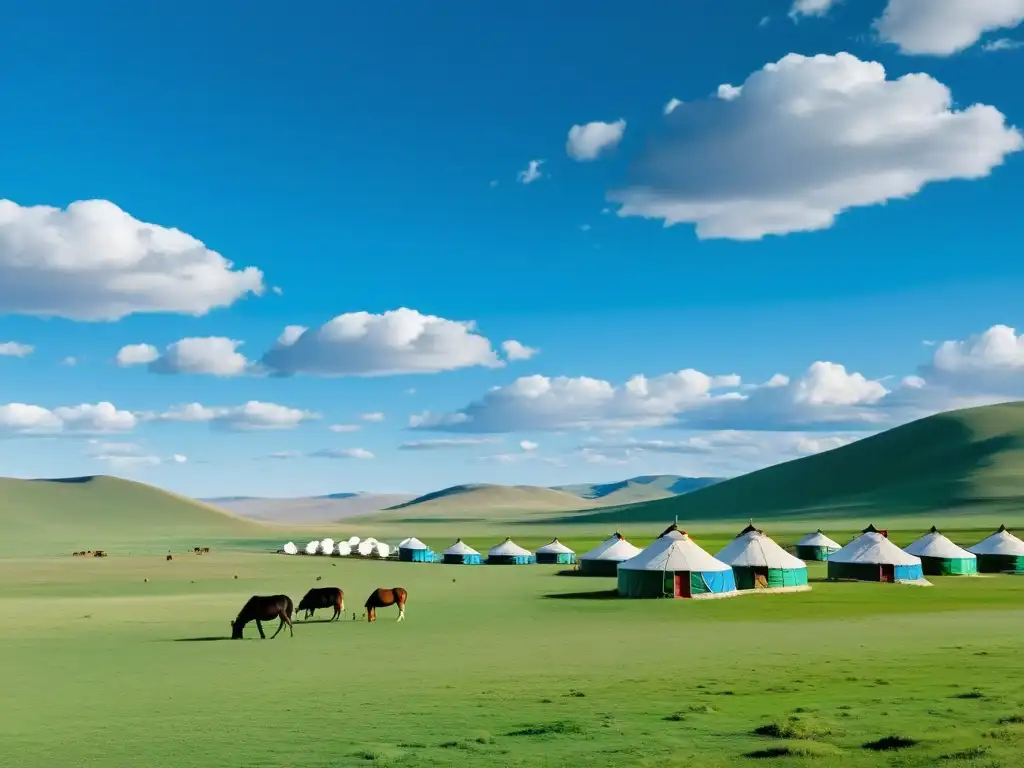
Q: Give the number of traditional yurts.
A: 11